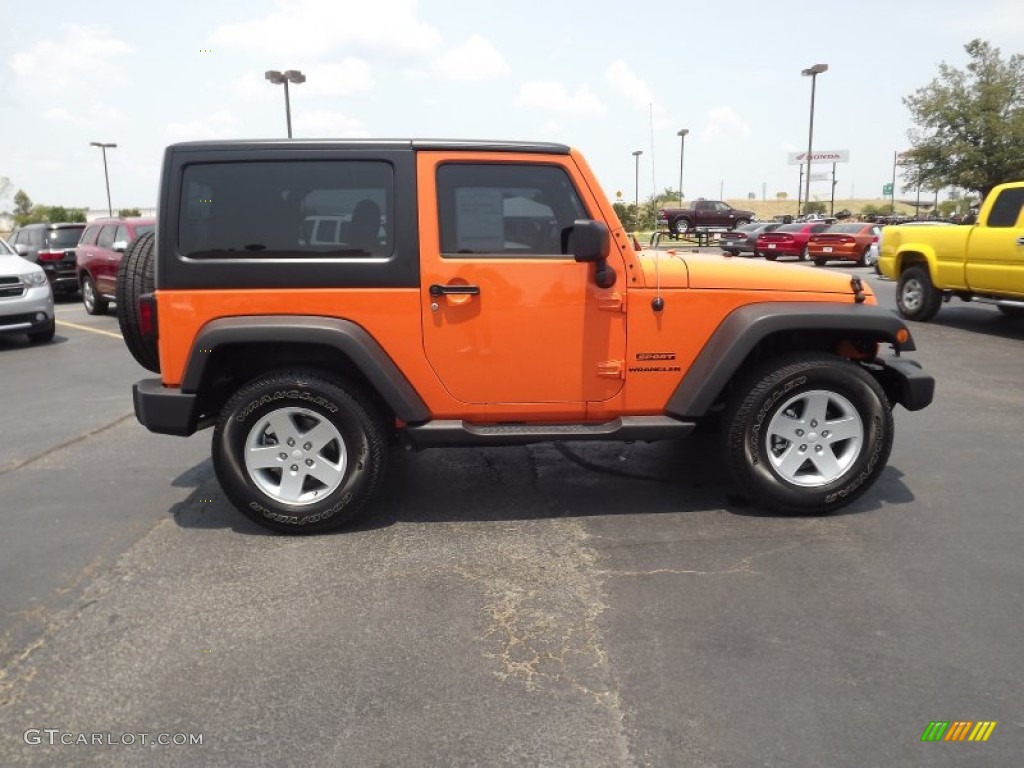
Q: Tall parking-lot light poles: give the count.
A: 5